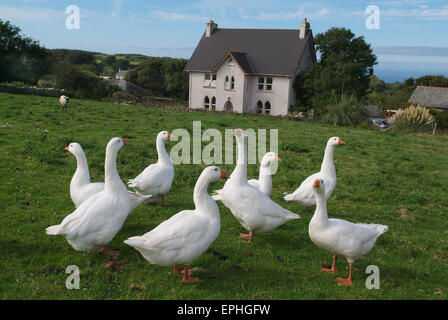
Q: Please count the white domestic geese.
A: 8